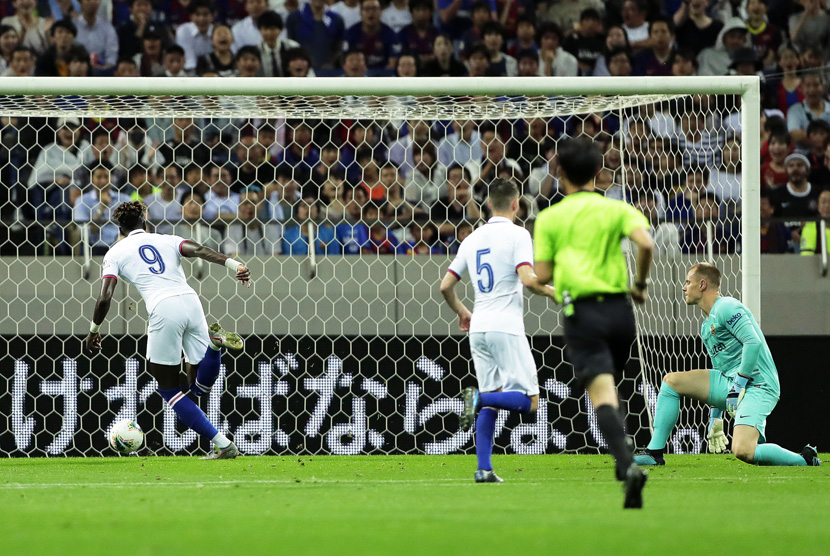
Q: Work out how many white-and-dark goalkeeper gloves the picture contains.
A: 2